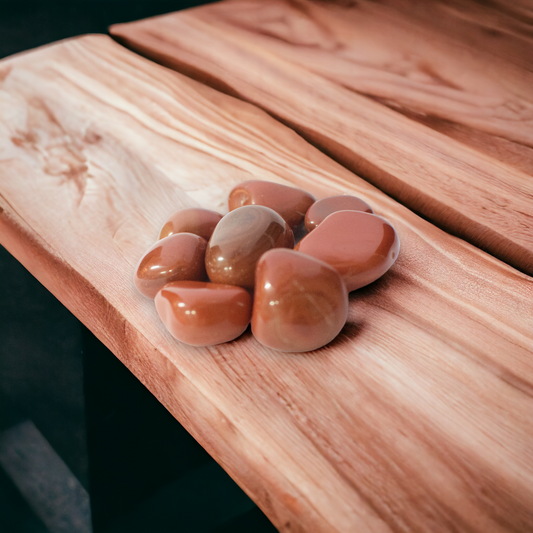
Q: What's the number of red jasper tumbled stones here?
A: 8